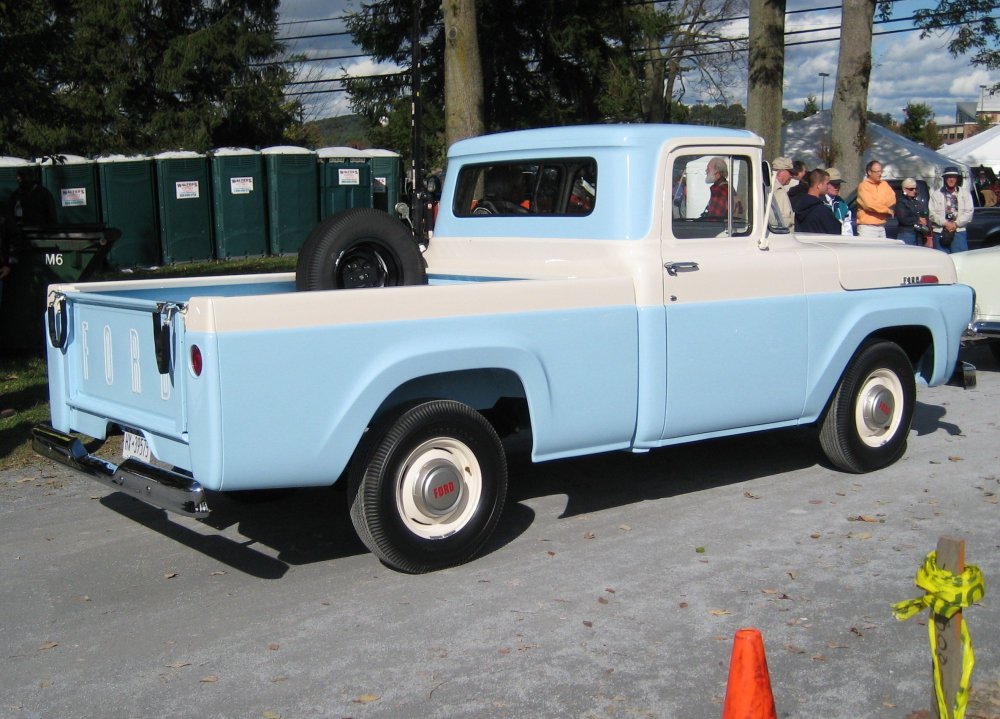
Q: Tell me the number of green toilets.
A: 8